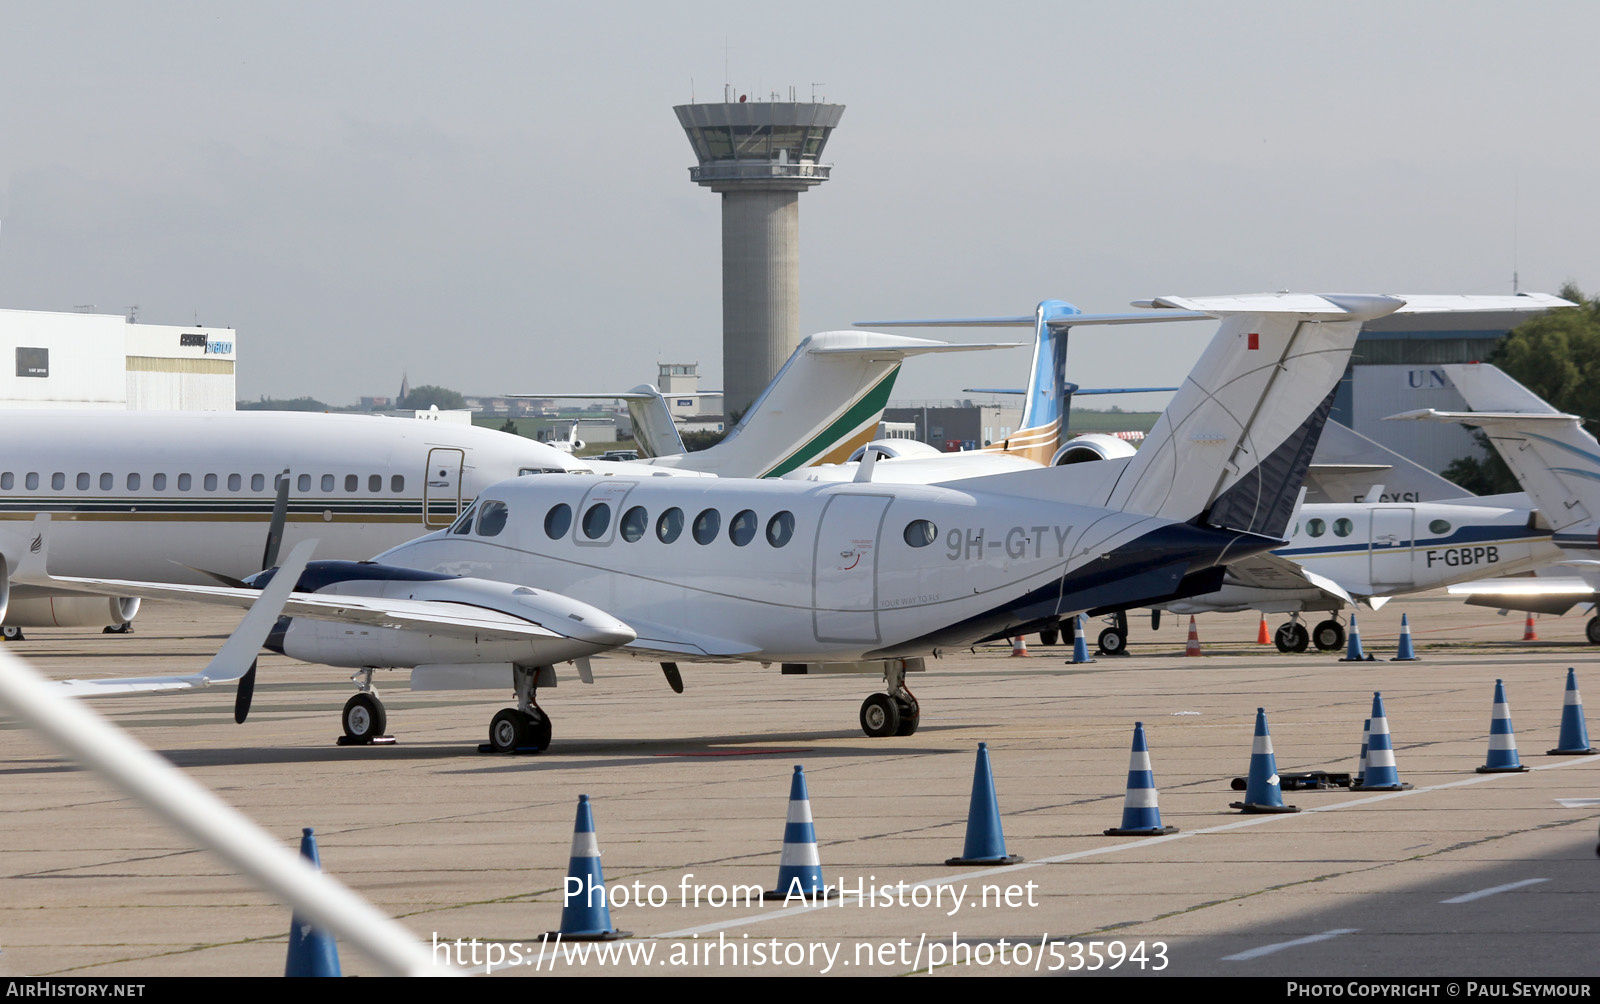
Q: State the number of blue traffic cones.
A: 13